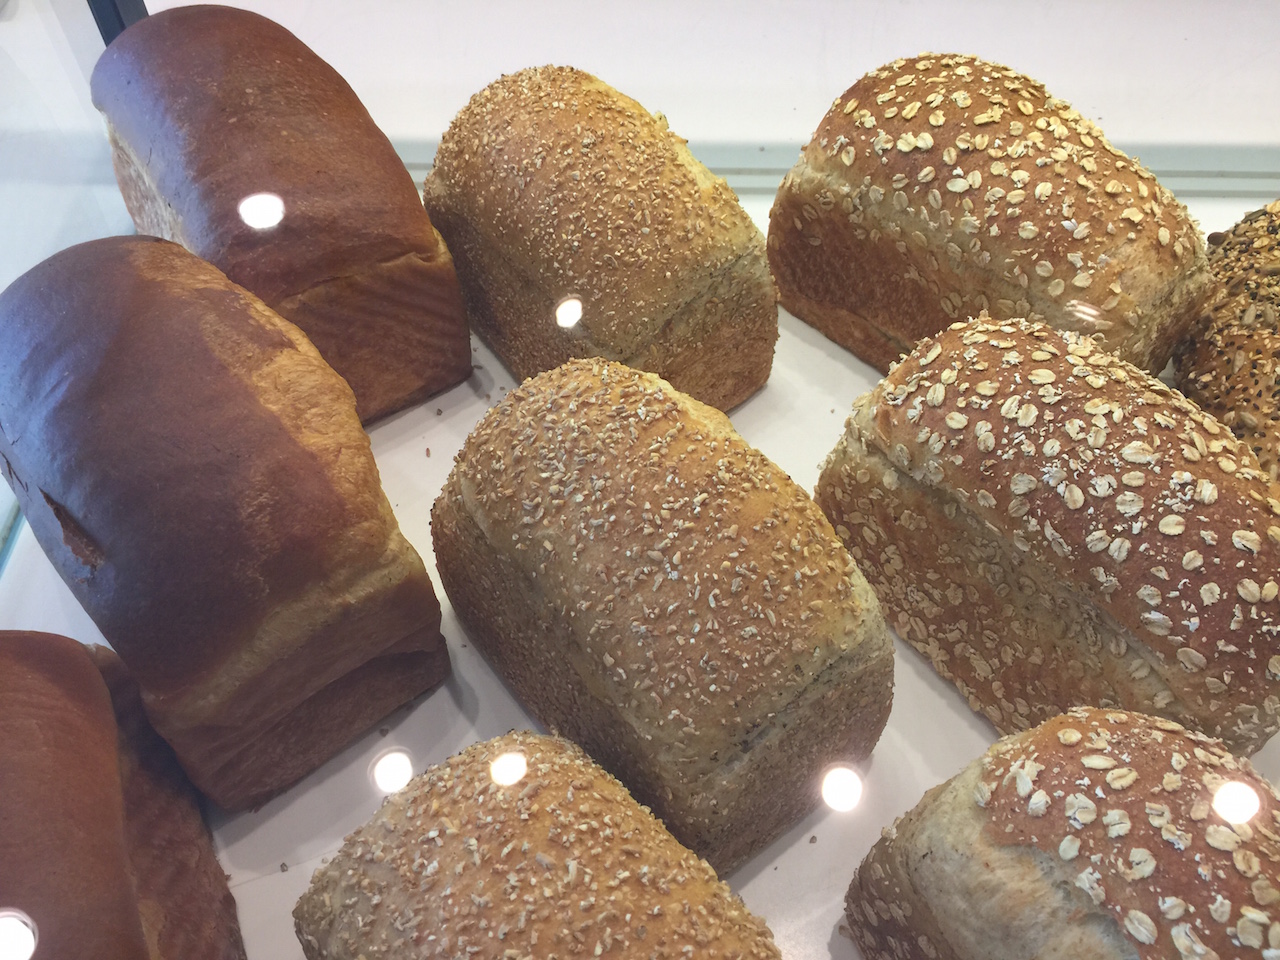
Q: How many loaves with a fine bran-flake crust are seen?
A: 3